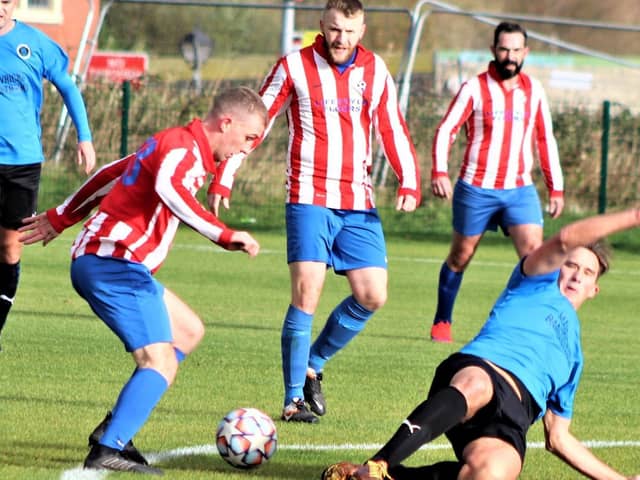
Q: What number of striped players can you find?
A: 3